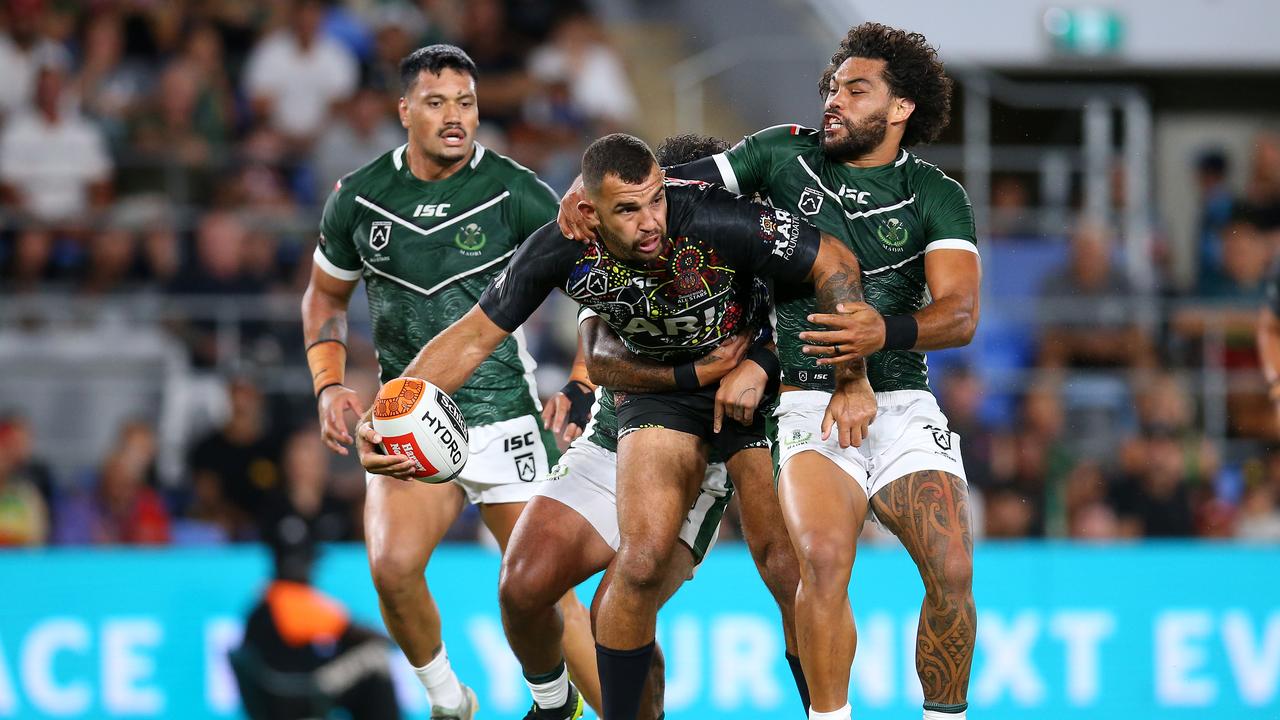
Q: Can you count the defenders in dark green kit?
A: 3